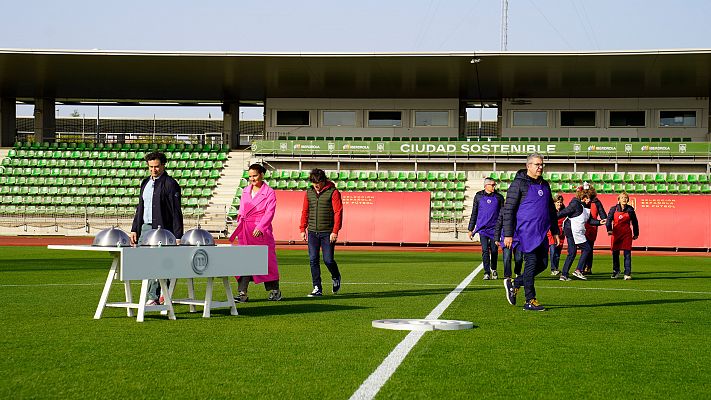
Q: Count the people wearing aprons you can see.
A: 7